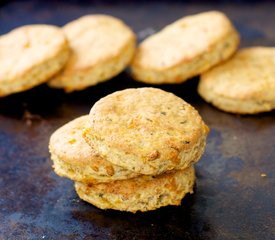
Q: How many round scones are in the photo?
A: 7